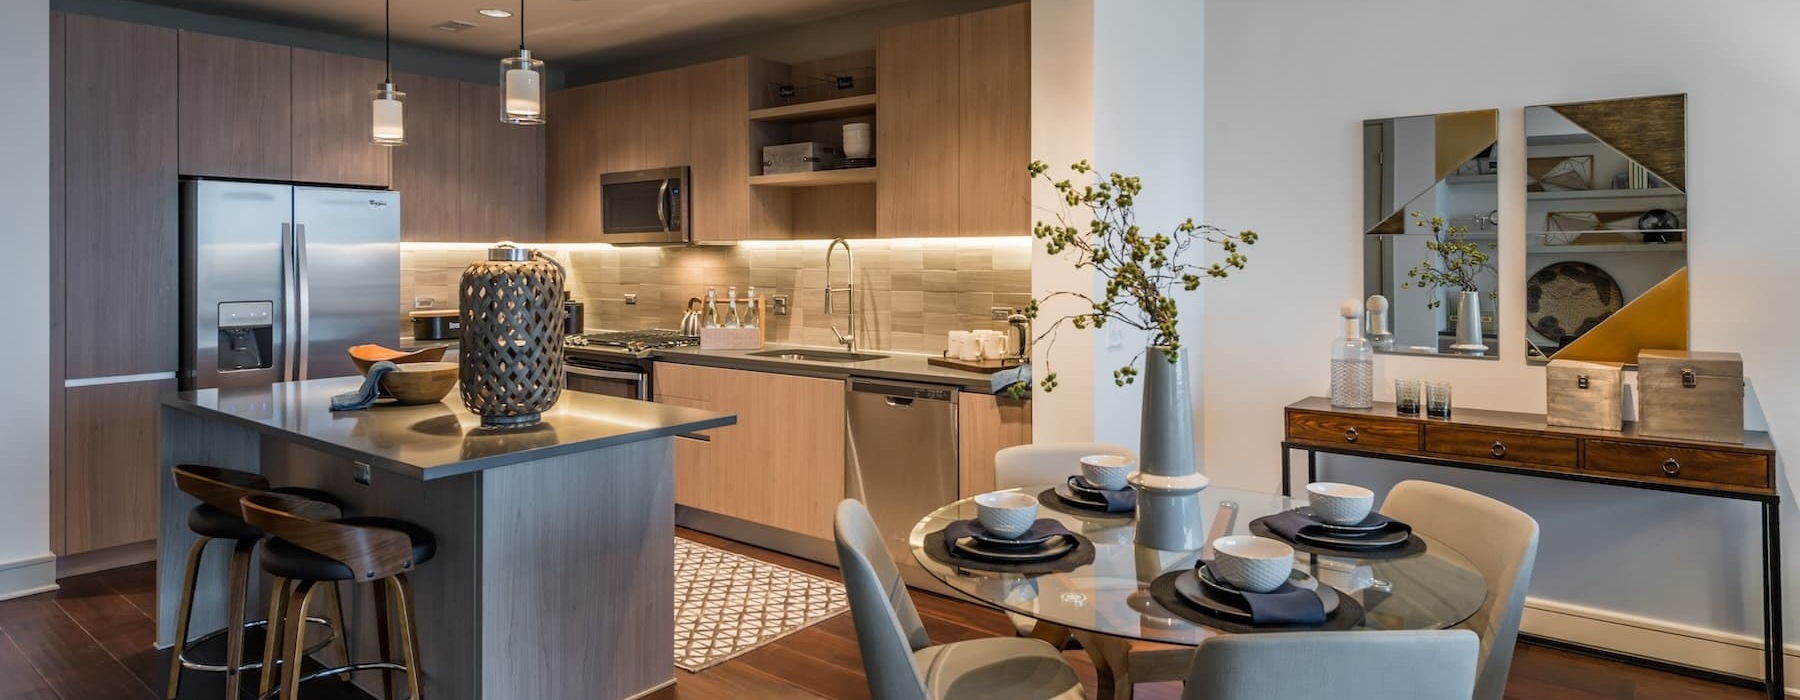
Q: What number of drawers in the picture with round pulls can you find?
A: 3